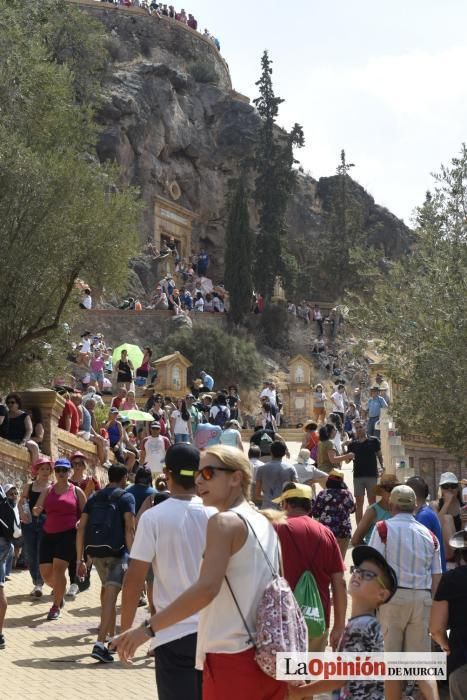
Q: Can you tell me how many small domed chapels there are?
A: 2